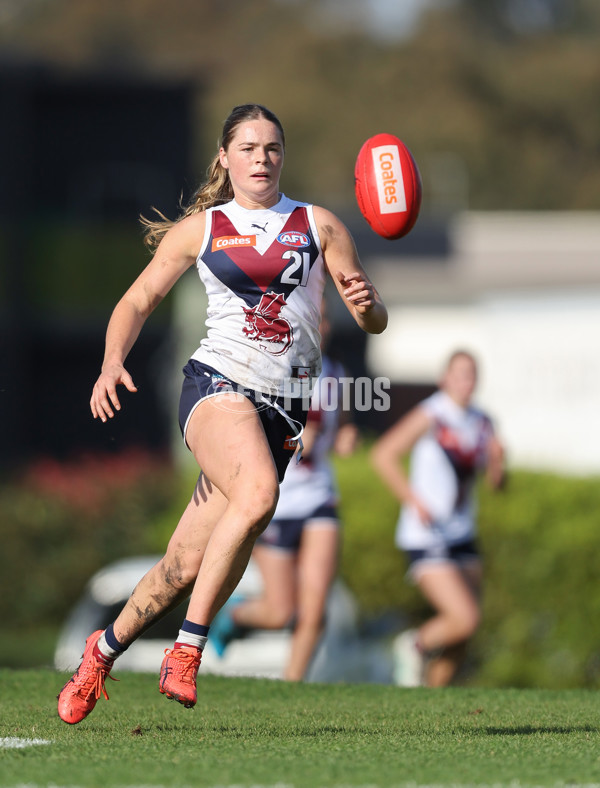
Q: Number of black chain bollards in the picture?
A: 0